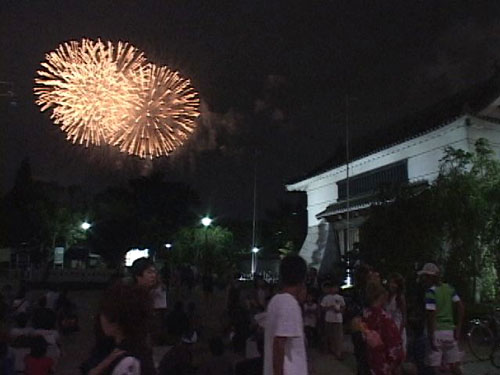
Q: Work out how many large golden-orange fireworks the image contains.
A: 2